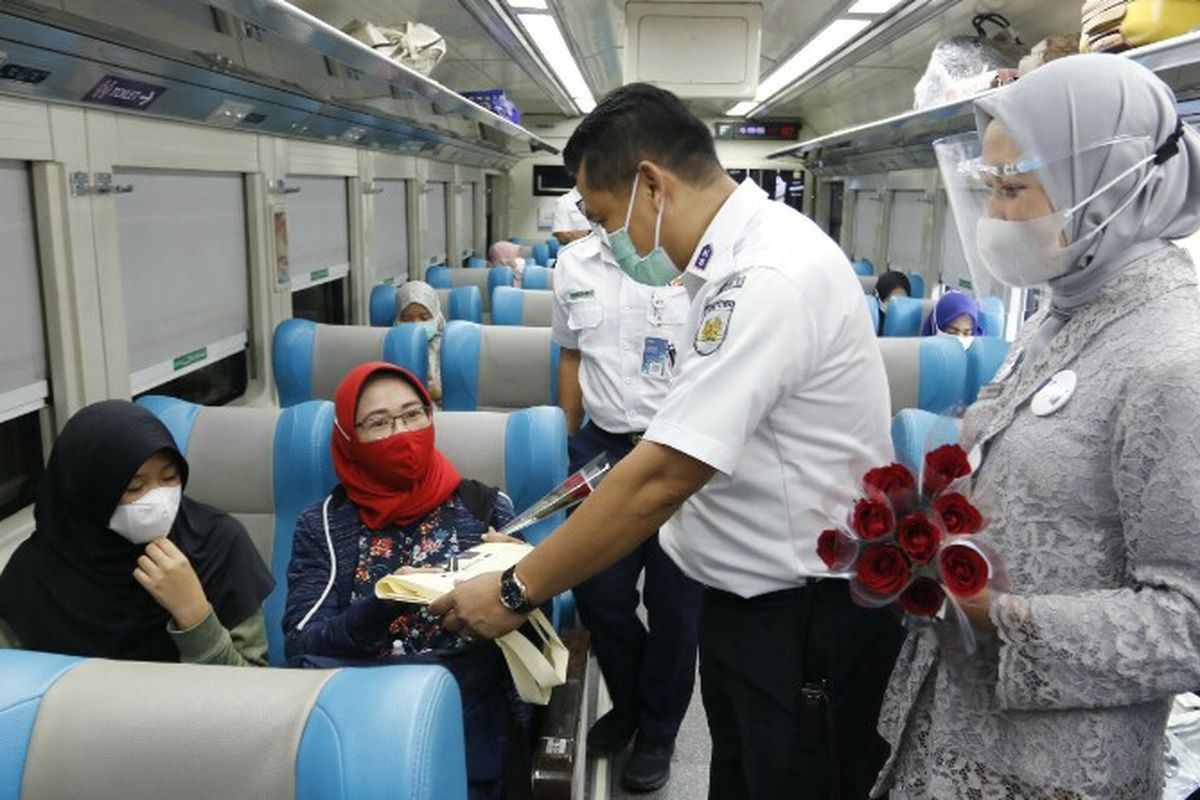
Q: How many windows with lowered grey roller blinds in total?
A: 9